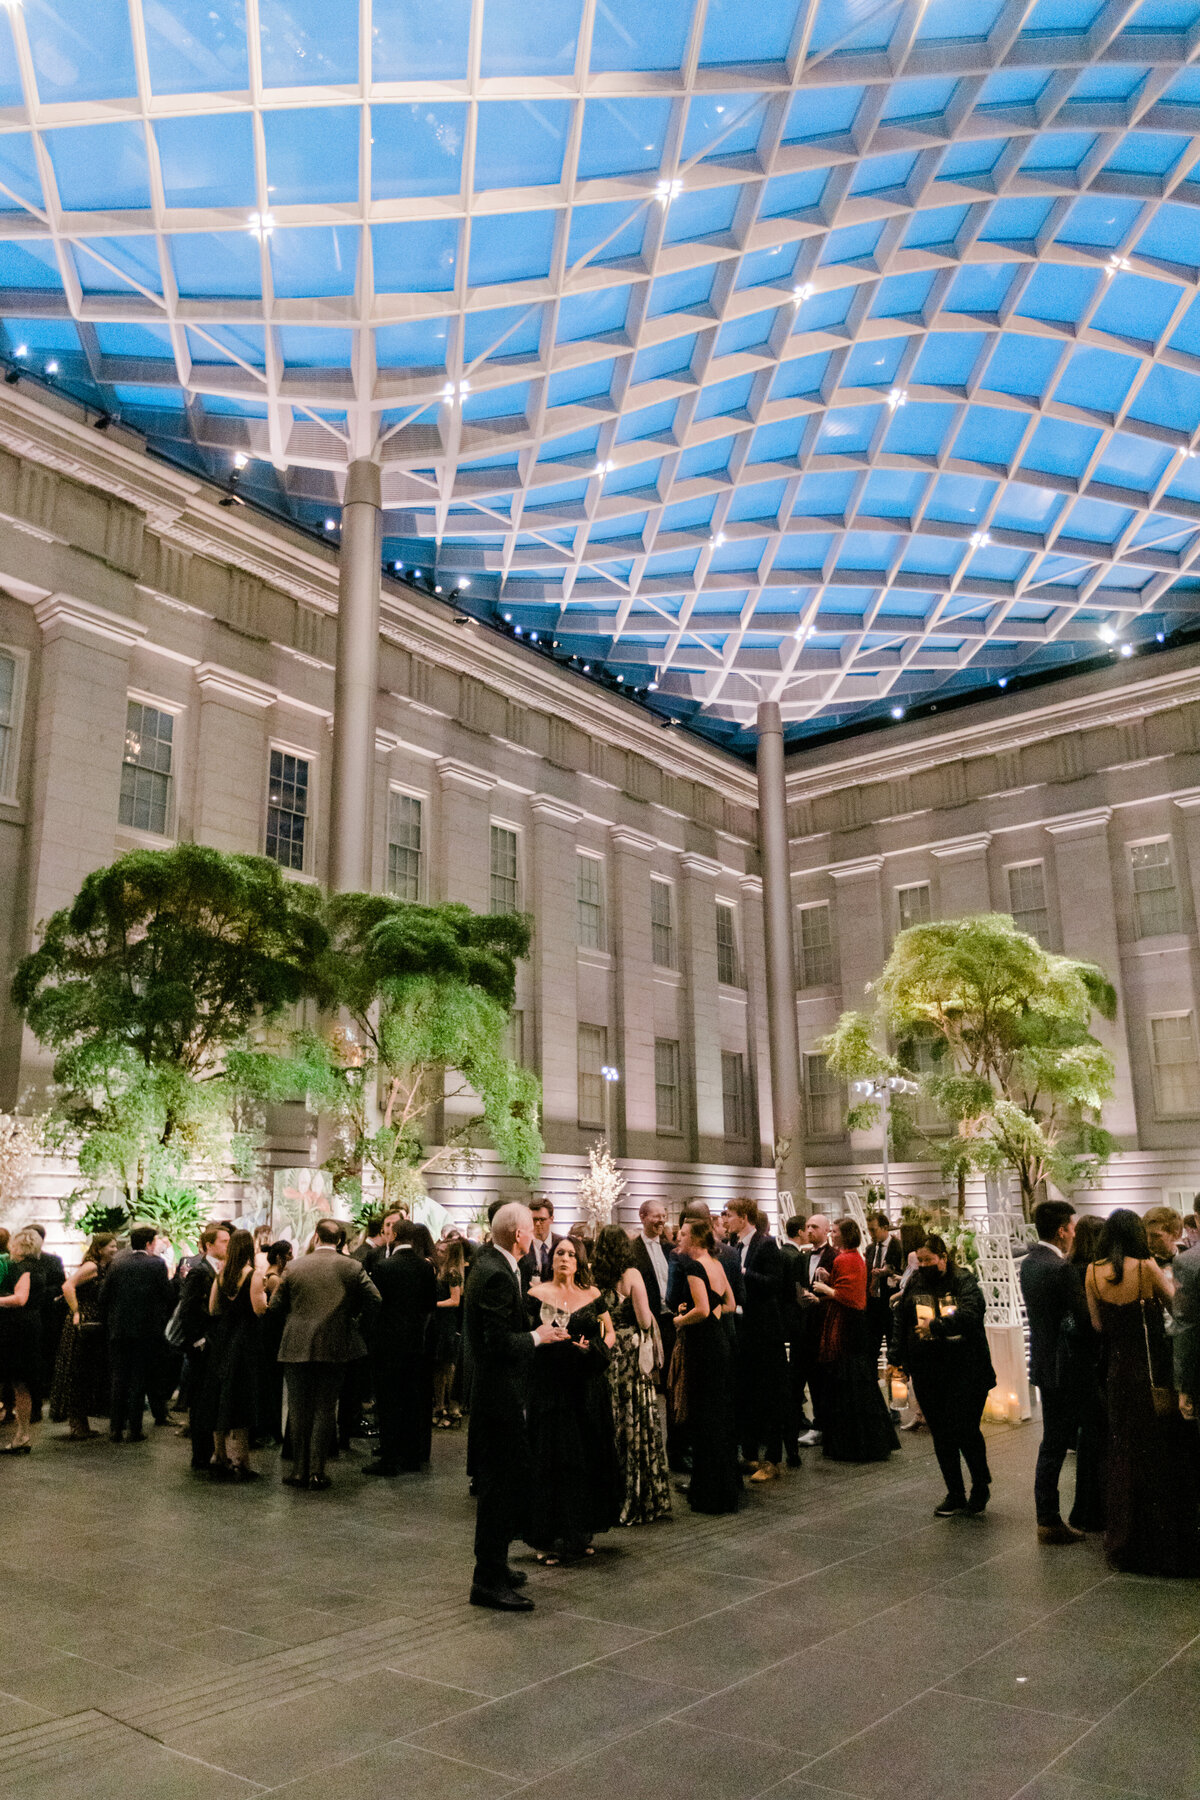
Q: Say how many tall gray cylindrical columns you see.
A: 2